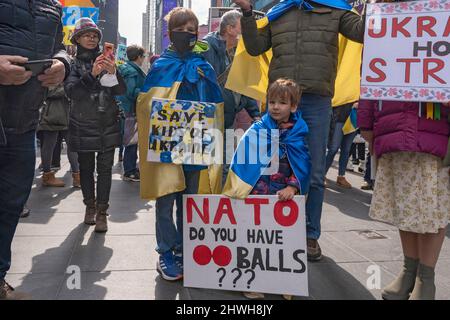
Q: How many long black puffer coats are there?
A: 1